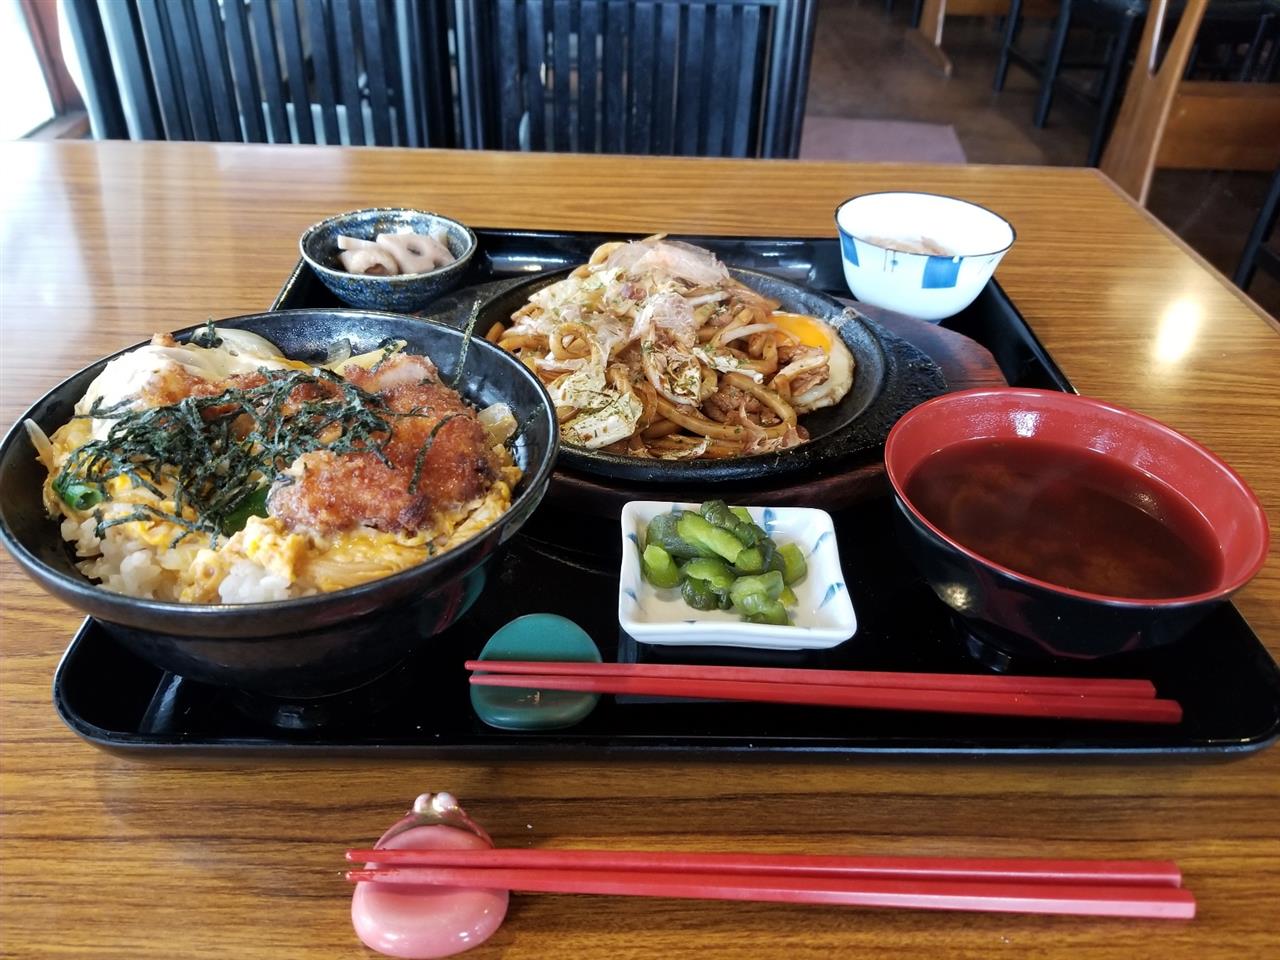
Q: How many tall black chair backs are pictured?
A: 2